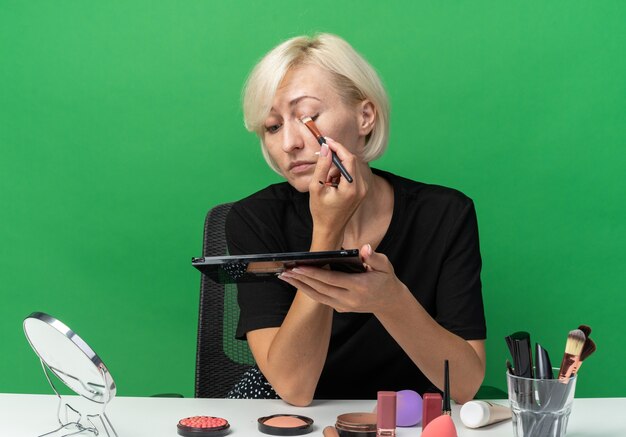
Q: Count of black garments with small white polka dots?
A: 1